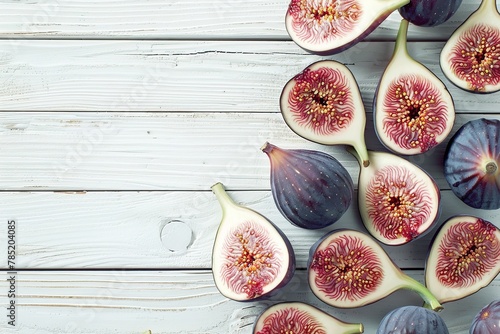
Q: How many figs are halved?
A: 9